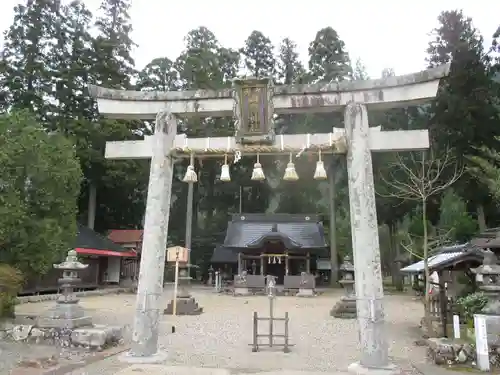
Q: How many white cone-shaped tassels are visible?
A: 5